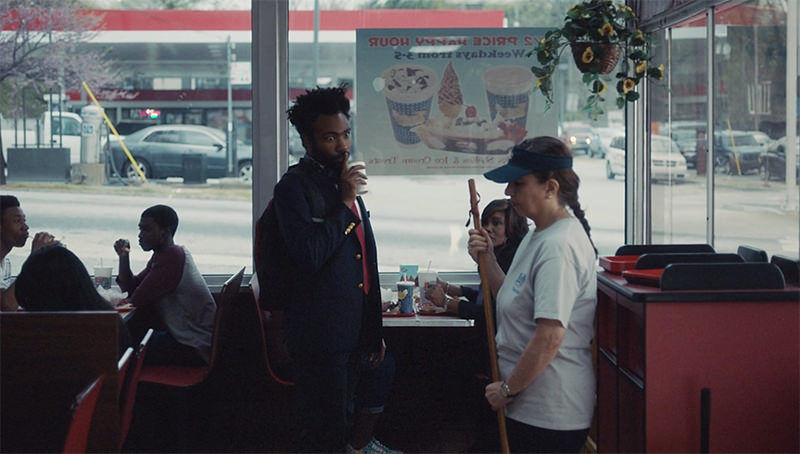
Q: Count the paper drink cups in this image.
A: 4